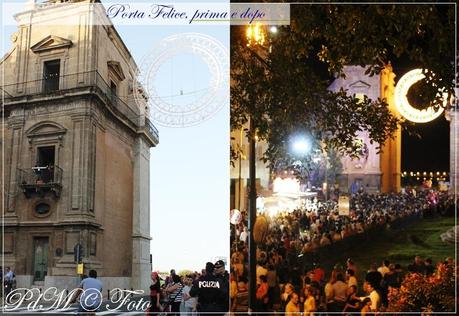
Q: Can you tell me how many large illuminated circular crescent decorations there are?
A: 1